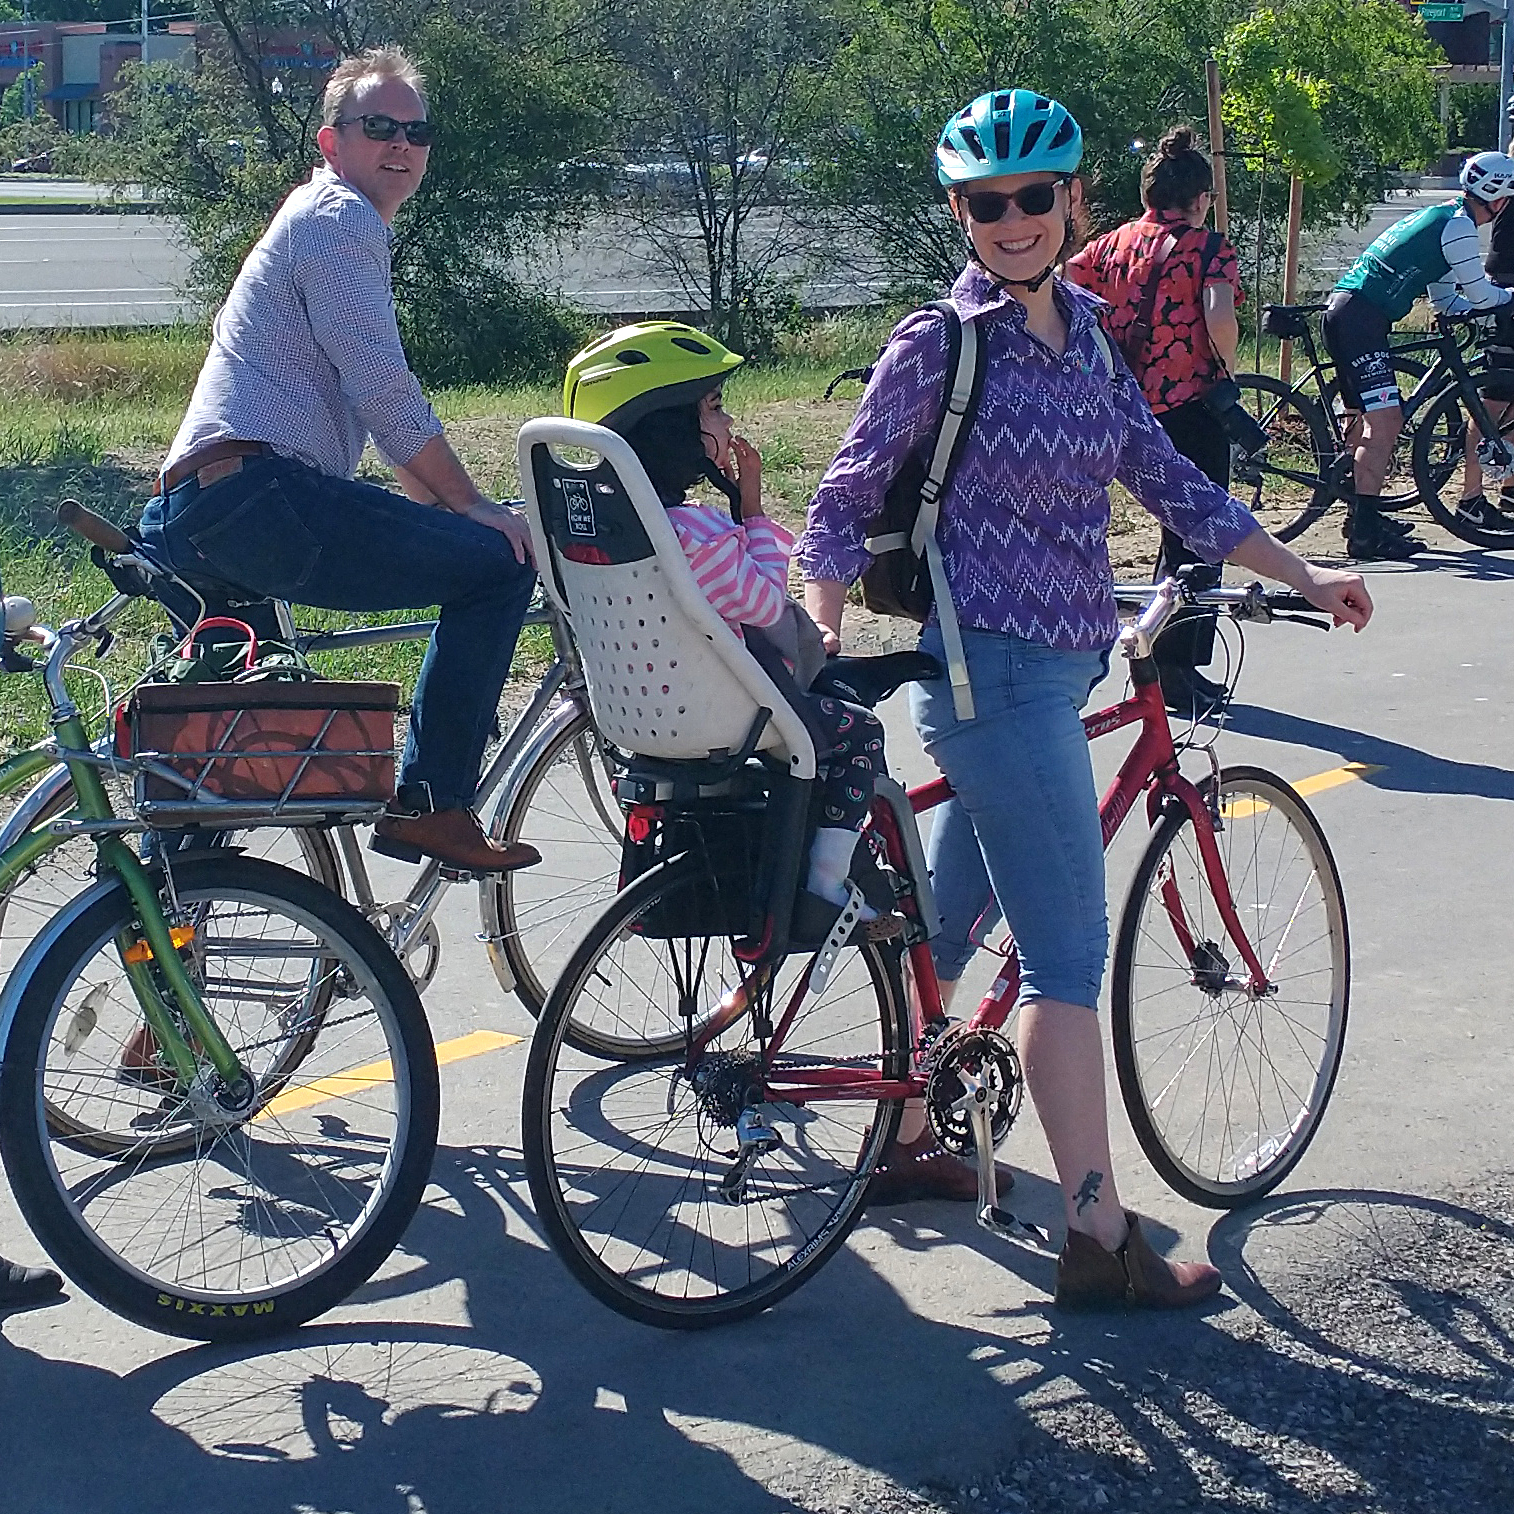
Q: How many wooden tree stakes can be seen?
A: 2